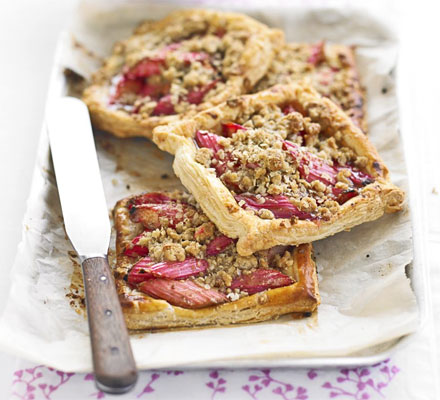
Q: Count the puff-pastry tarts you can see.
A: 4